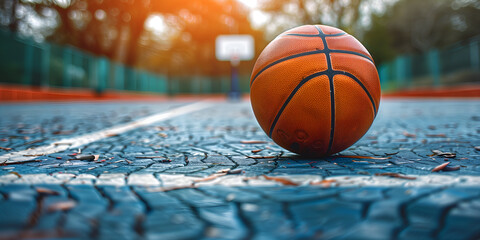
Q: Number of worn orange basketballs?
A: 1